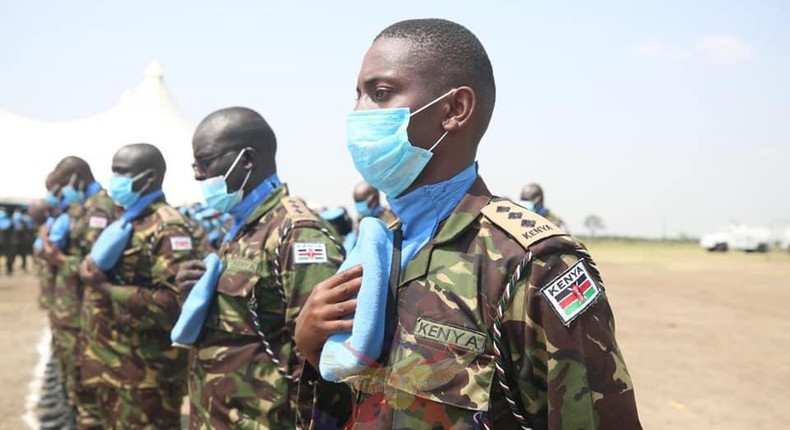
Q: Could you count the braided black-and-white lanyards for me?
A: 3